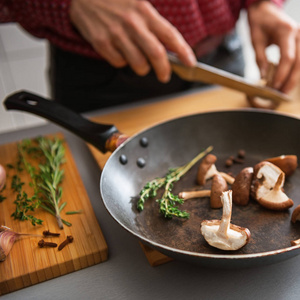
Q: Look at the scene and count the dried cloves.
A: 3